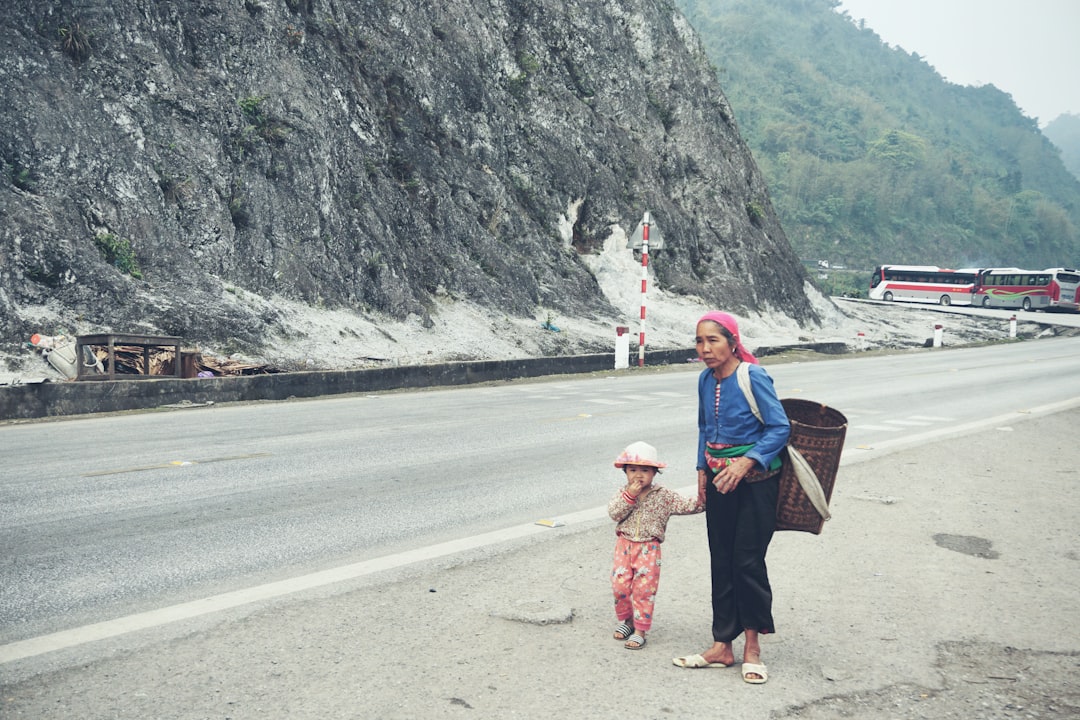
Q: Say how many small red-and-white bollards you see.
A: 4